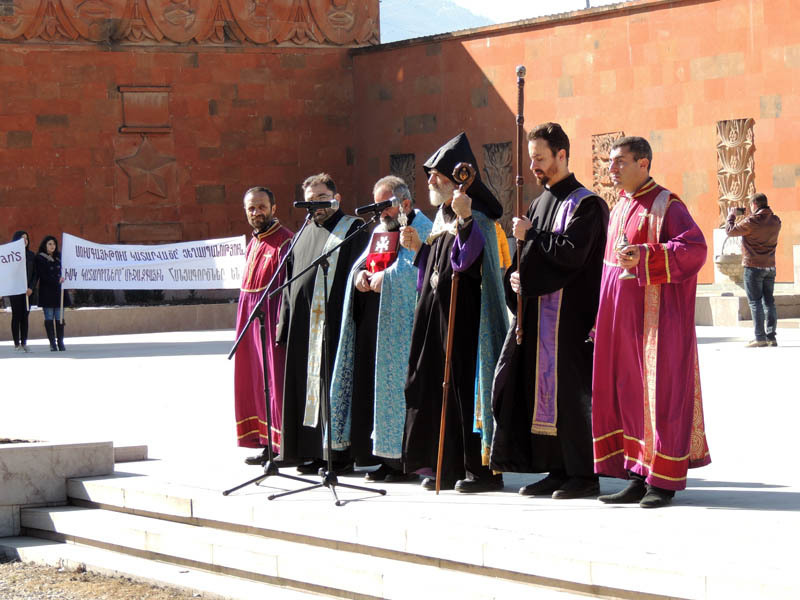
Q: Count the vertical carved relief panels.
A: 4